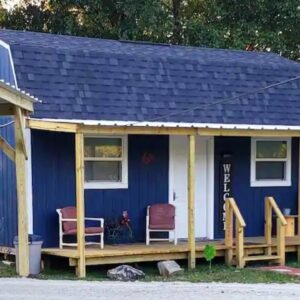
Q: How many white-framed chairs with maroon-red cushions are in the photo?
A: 2